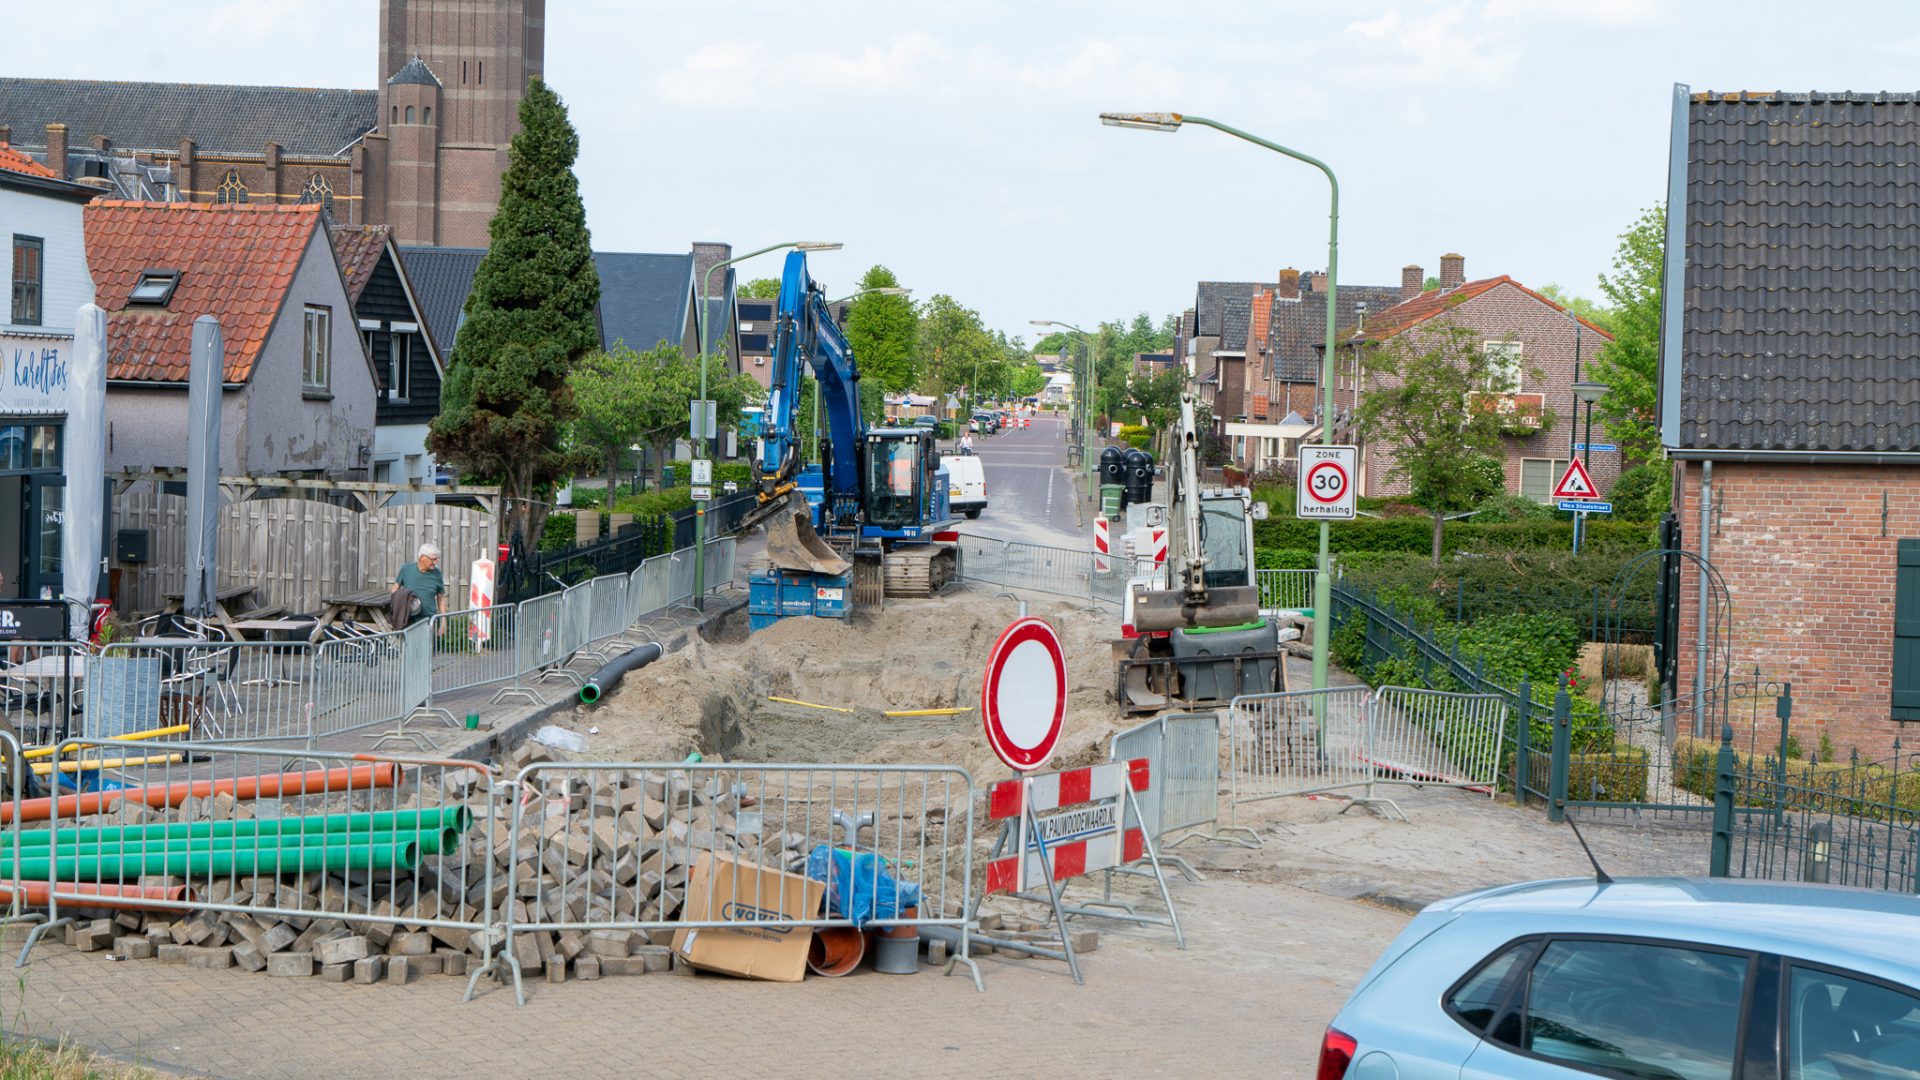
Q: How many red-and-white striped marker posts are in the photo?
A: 3